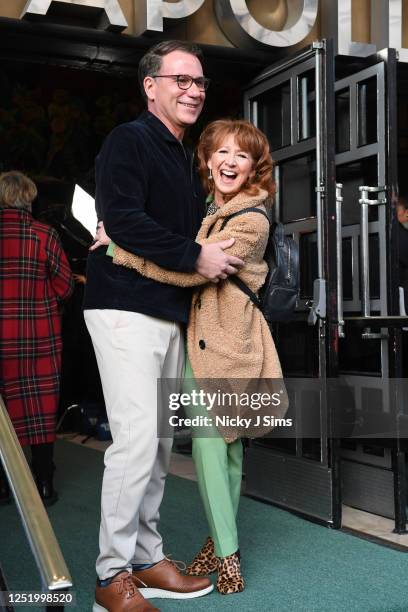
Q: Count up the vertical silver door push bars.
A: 2